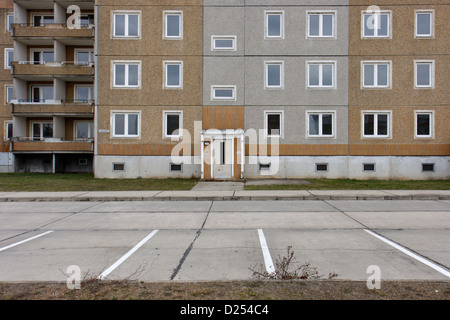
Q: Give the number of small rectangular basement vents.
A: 6